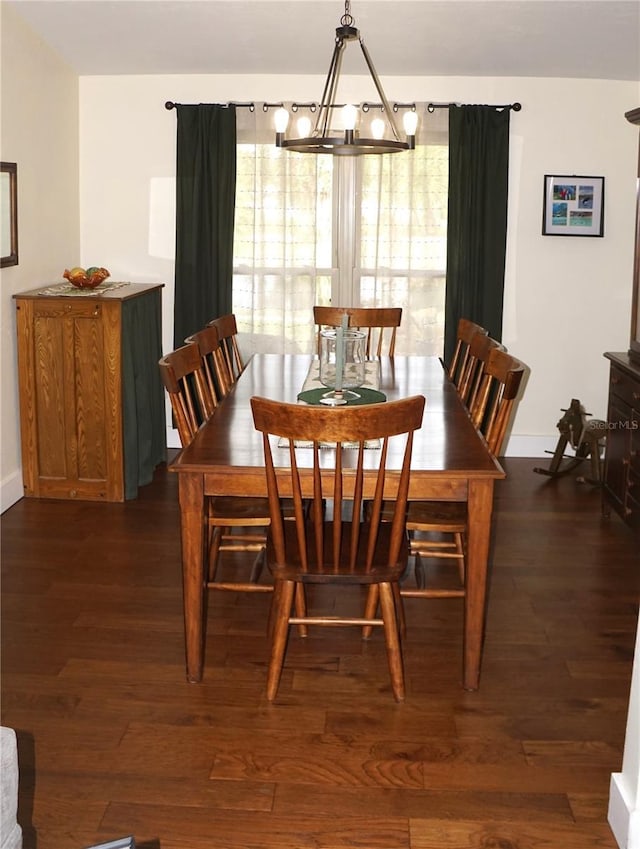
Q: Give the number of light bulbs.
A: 5